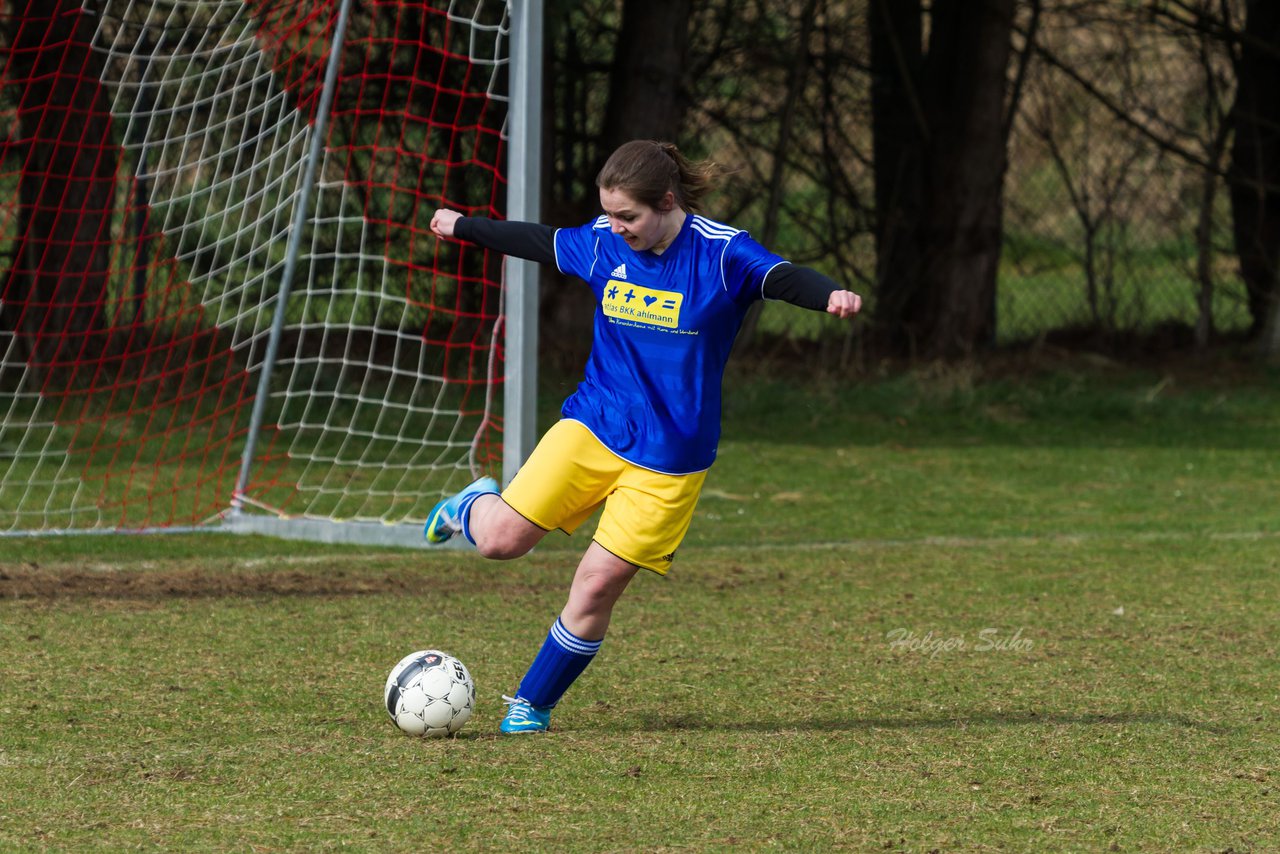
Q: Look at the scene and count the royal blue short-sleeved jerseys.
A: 1